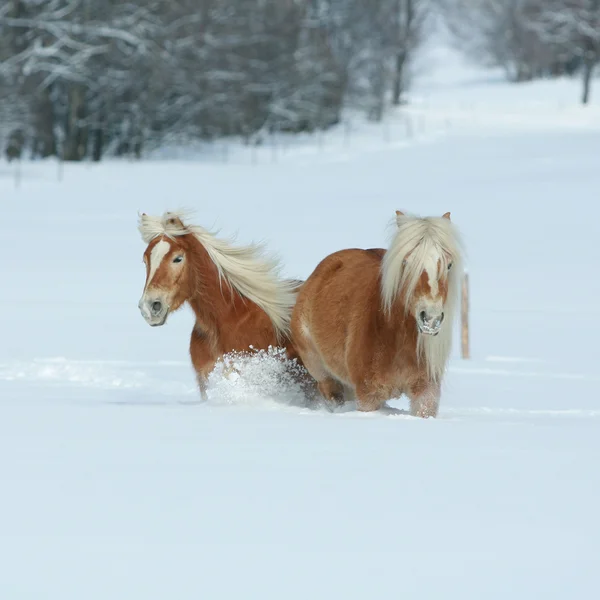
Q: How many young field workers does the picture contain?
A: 0